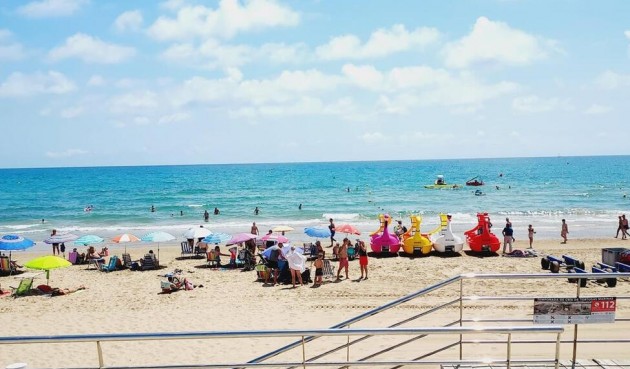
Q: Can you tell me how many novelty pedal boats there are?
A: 4